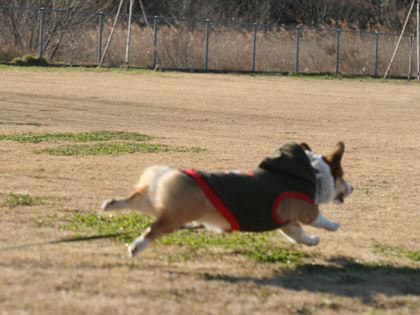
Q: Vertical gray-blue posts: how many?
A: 9